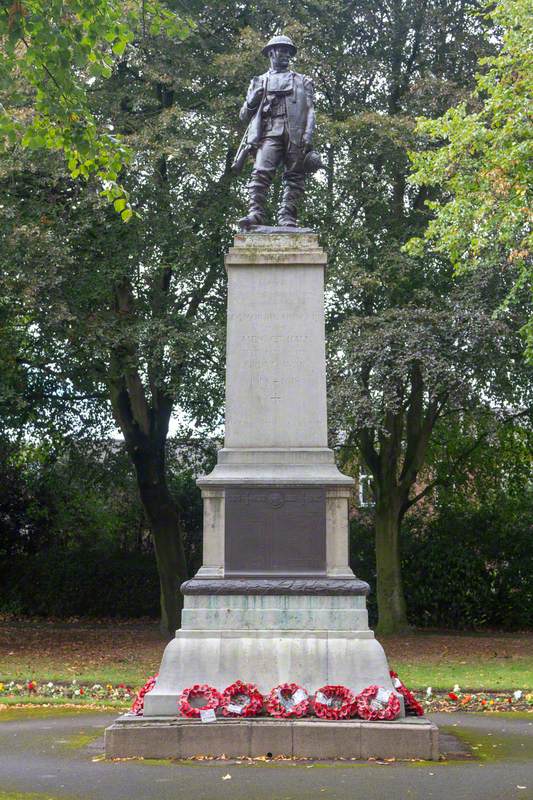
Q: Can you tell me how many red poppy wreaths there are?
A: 7